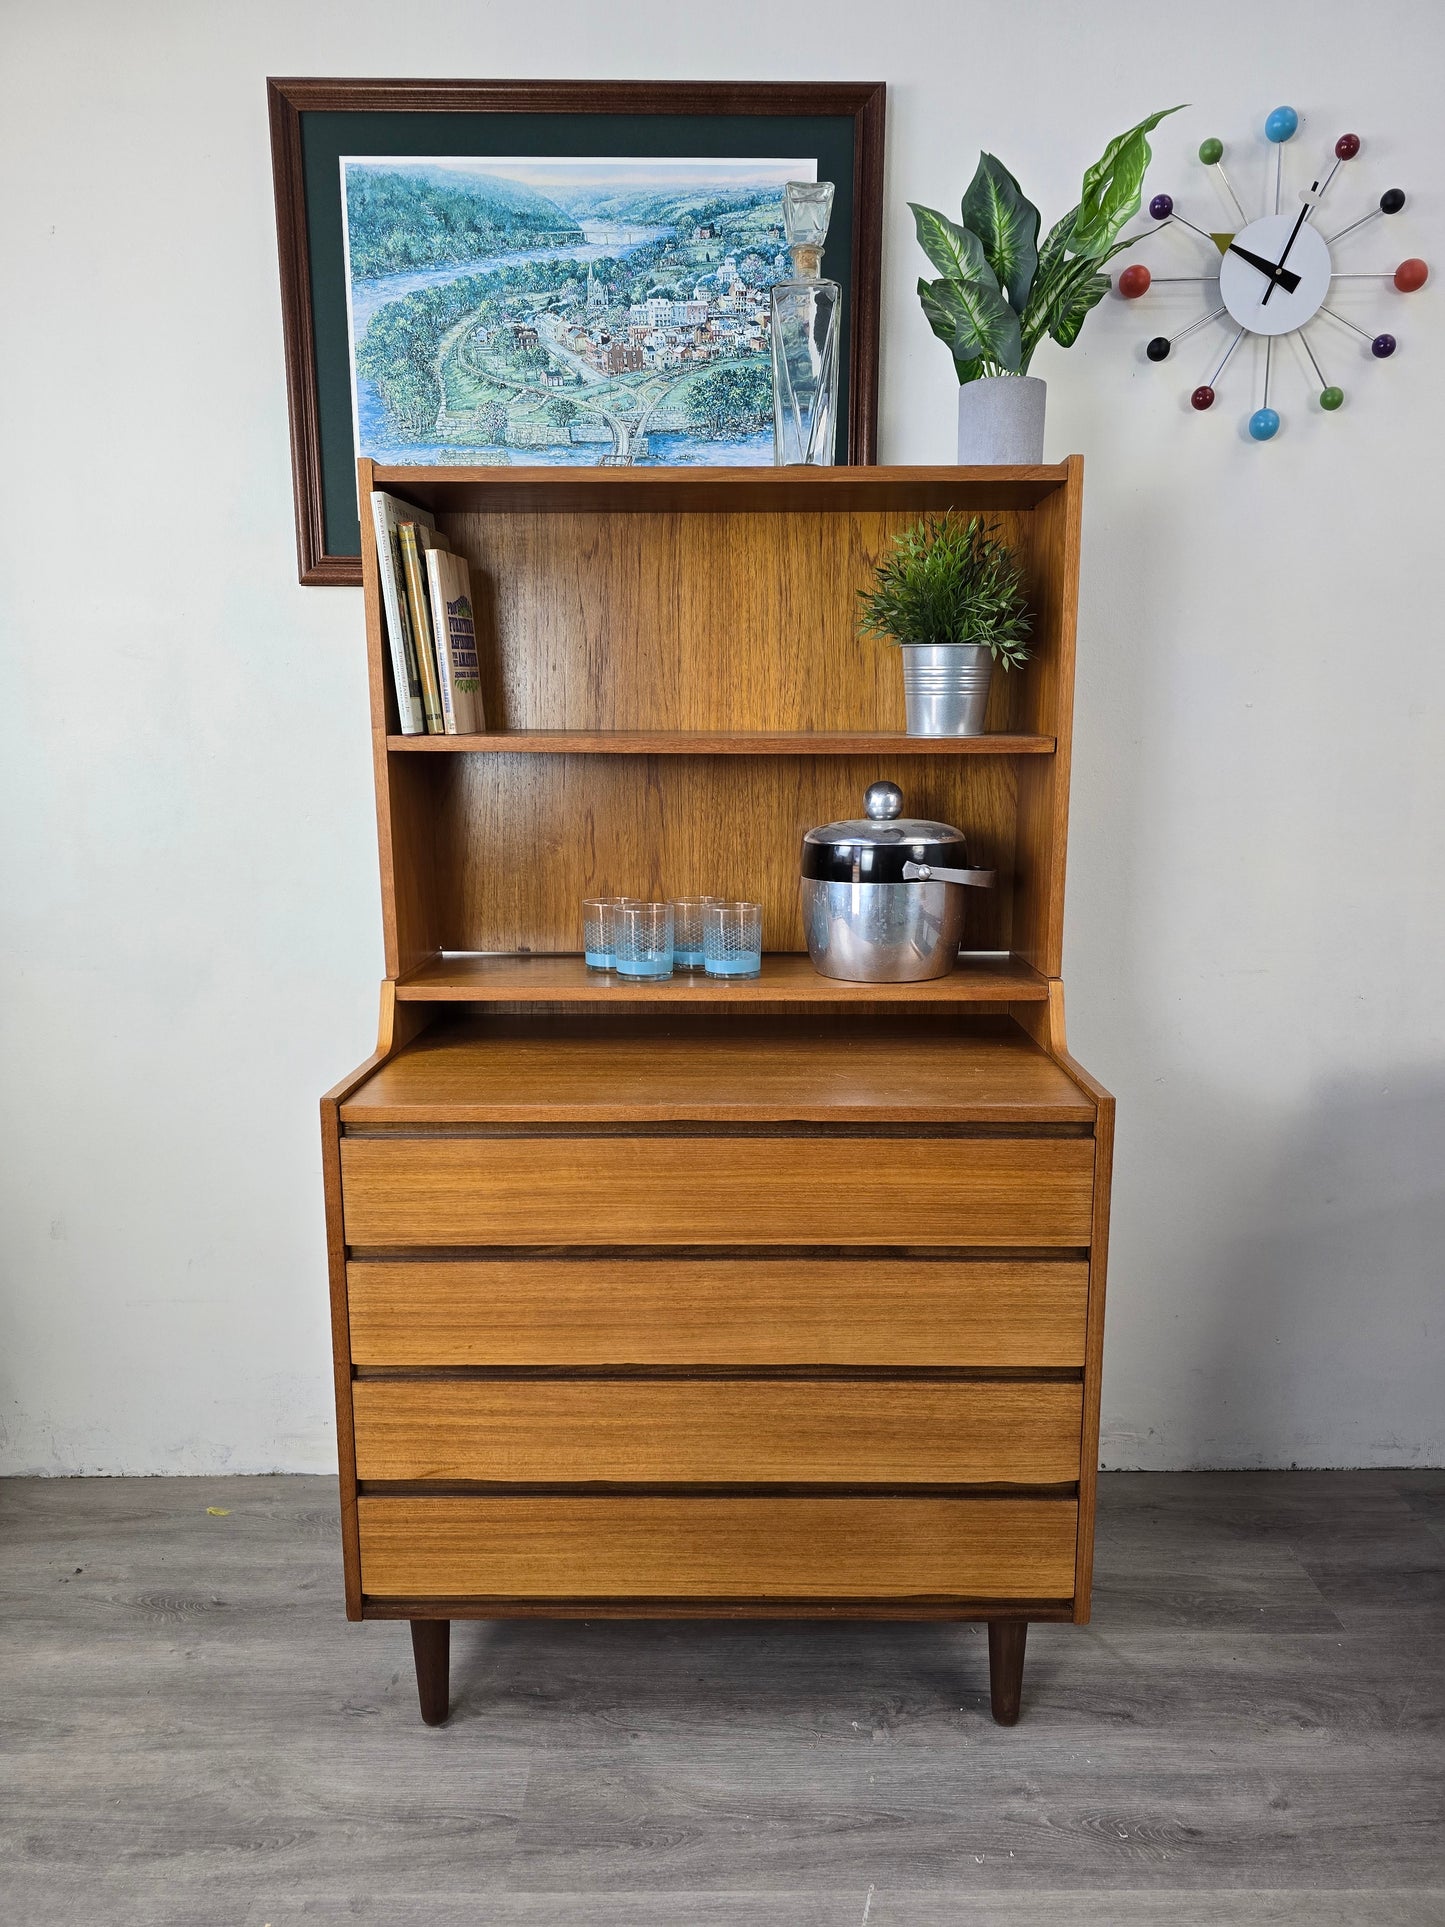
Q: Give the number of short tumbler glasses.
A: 4